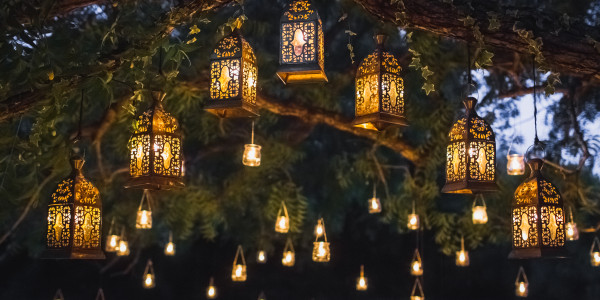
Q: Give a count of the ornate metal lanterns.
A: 7